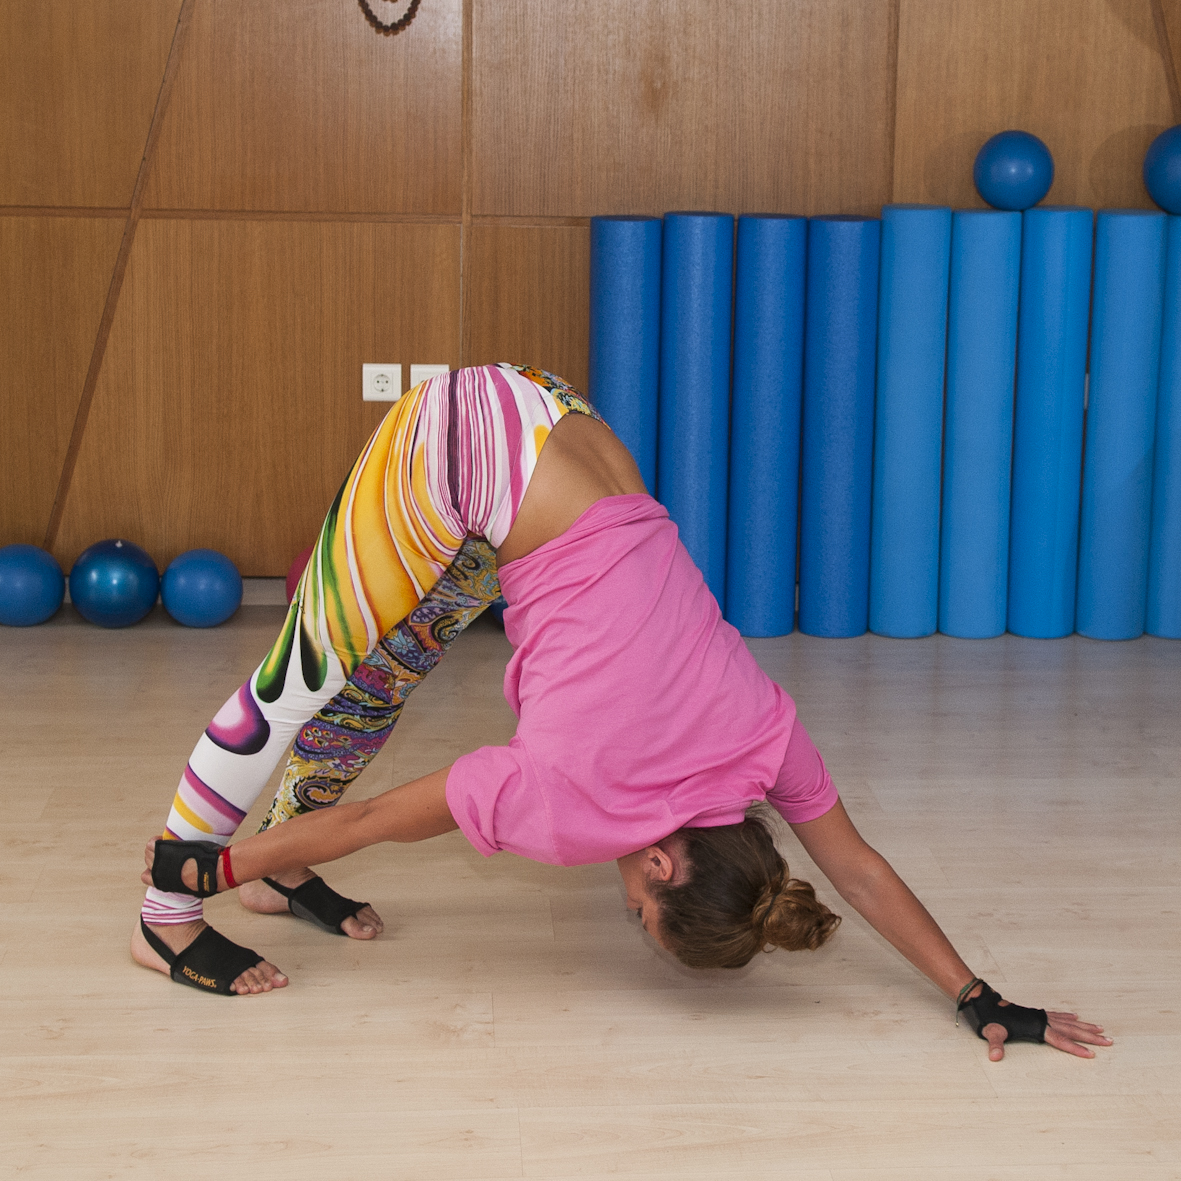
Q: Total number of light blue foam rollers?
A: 5